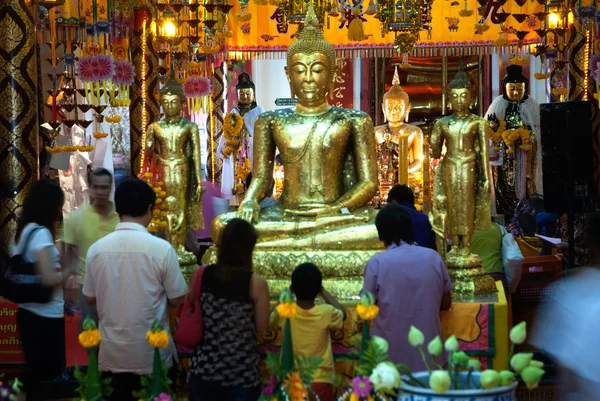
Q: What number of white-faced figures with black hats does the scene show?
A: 2